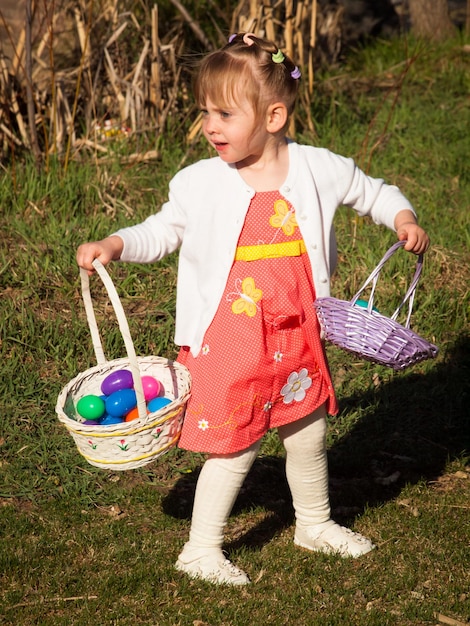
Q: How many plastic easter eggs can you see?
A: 10